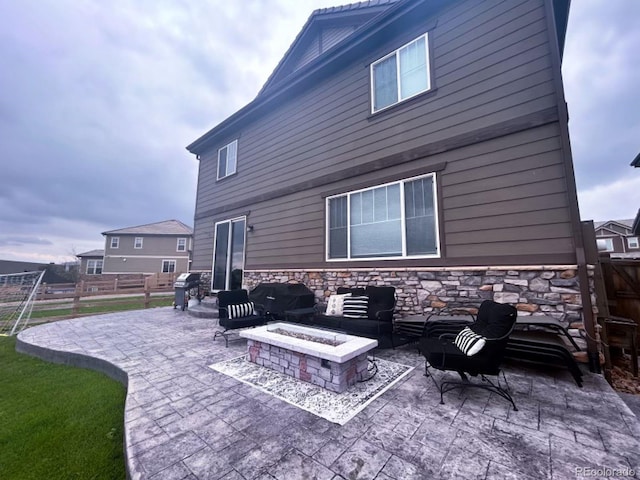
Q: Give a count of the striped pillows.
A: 3